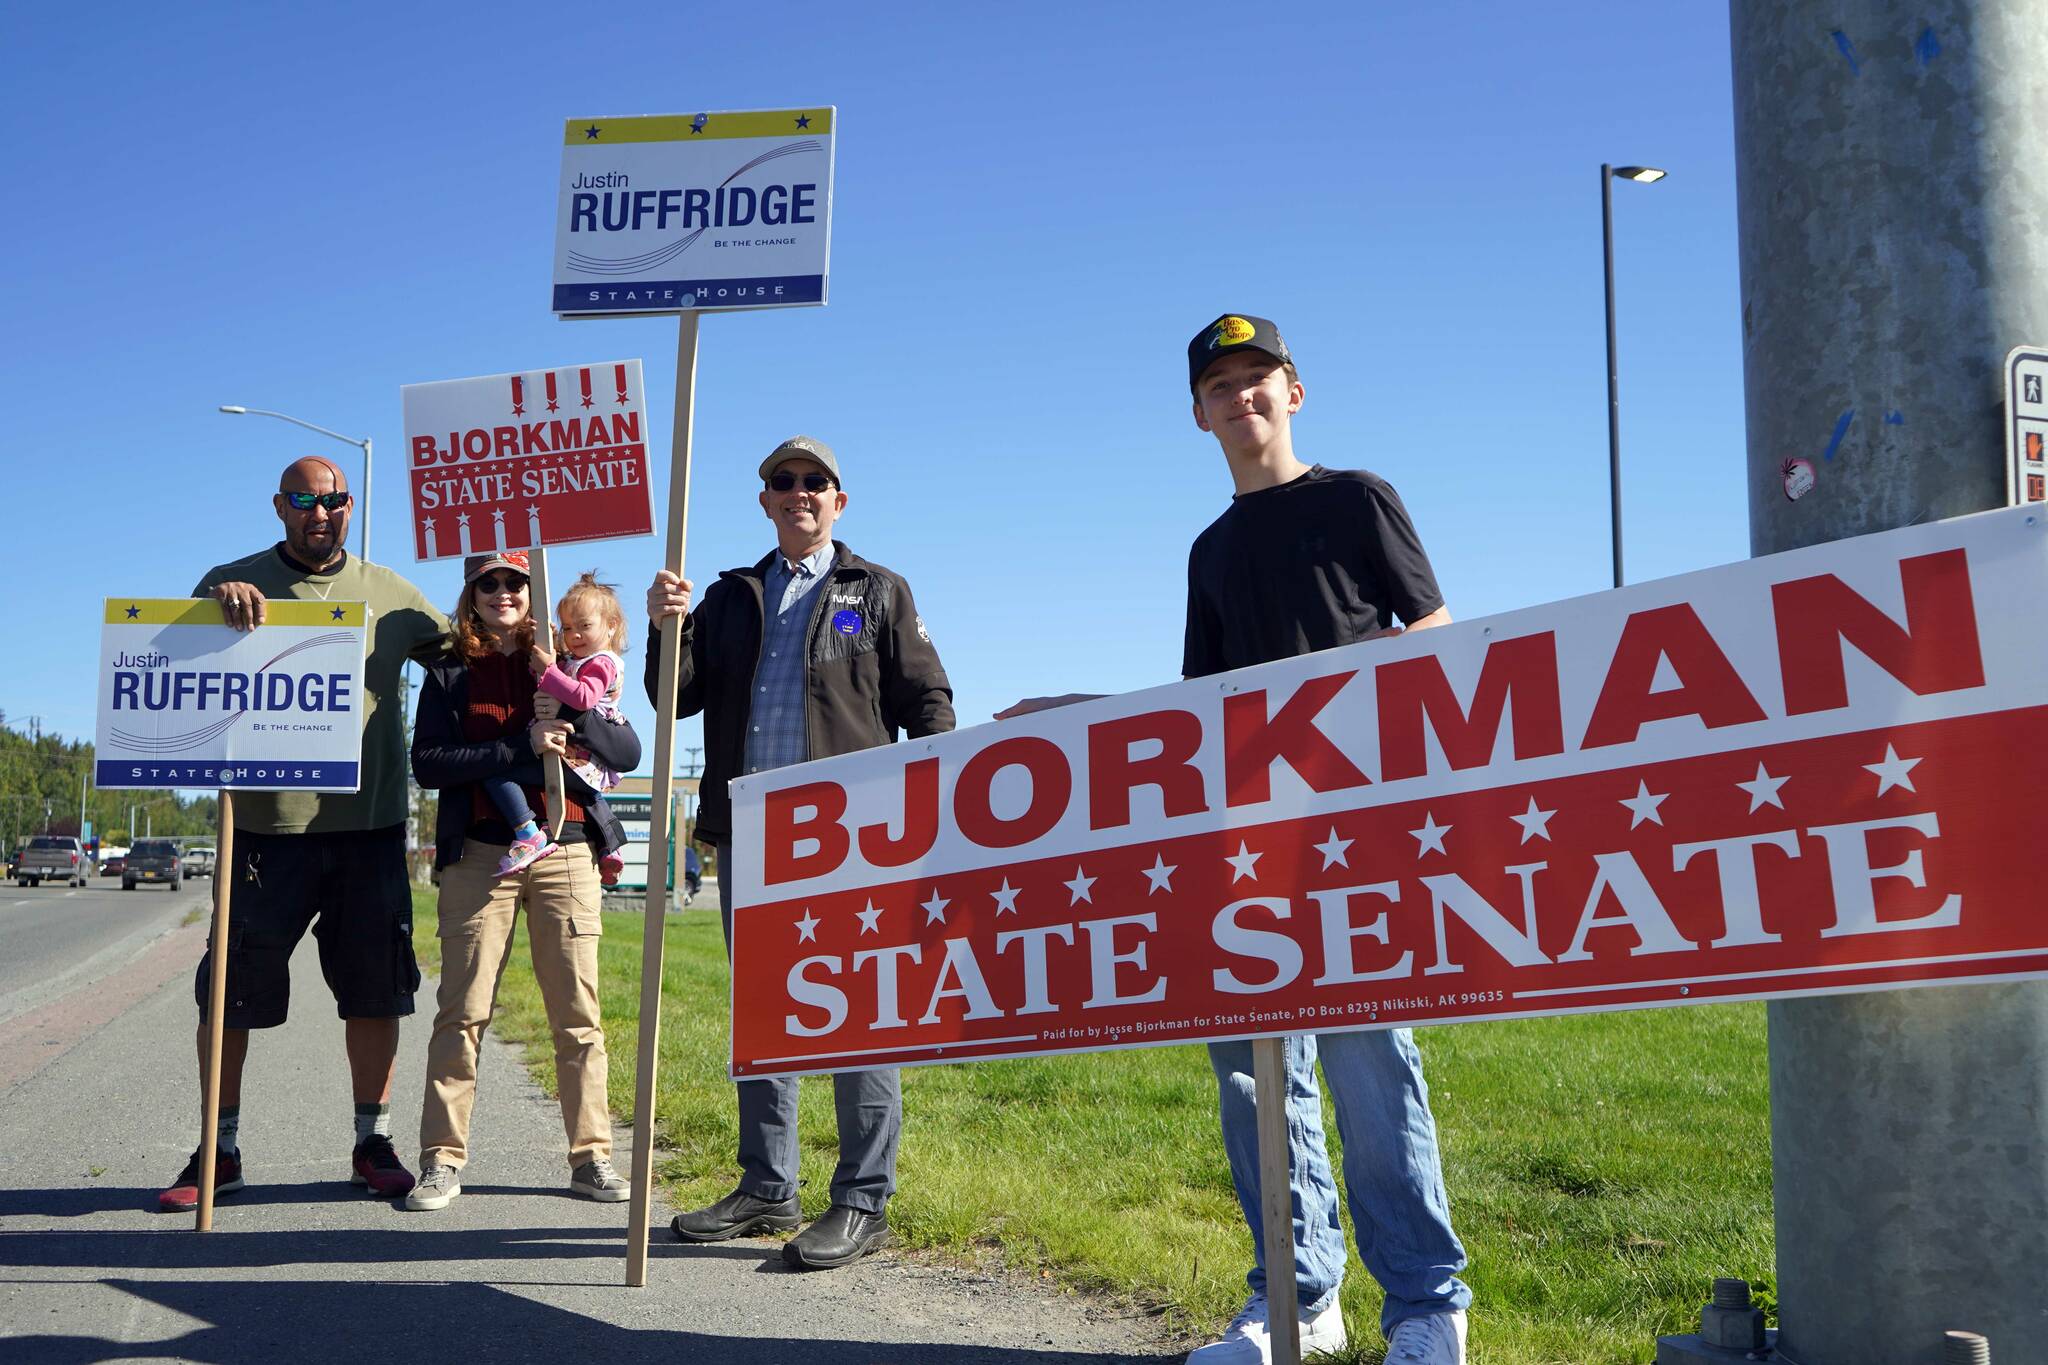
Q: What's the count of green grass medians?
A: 1